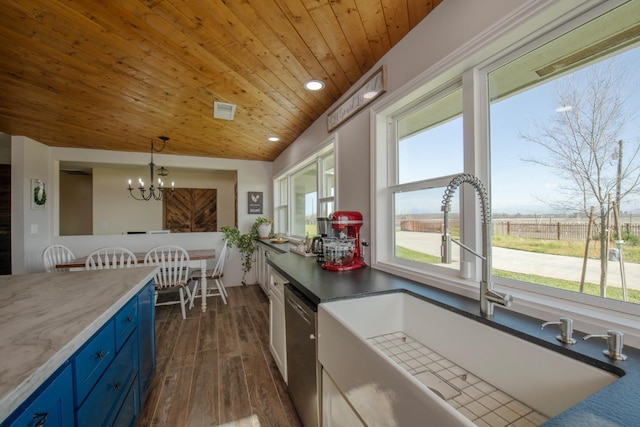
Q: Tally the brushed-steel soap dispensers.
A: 2